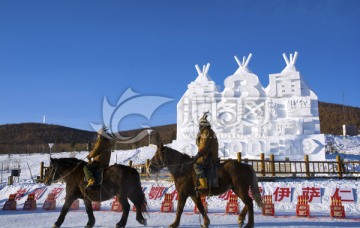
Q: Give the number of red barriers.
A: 13